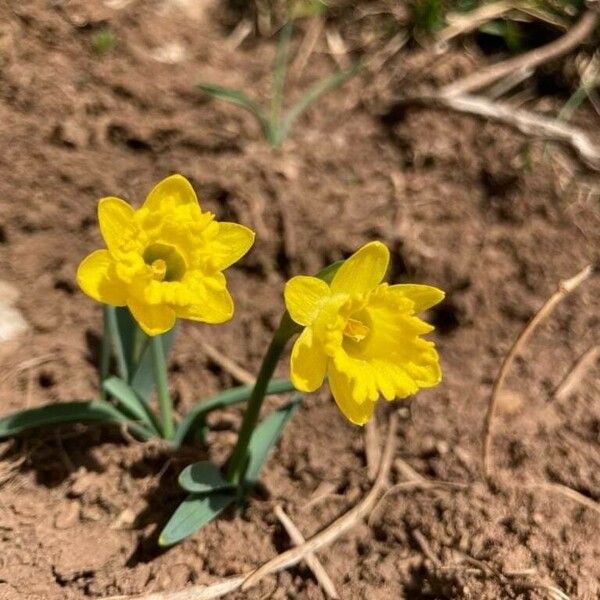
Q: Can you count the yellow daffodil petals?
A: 12